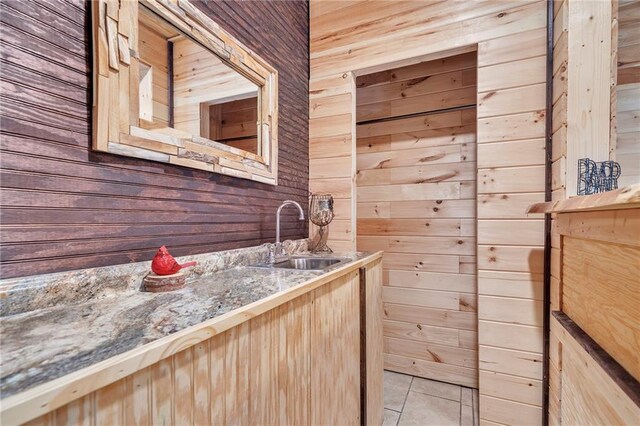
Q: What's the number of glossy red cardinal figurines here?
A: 1